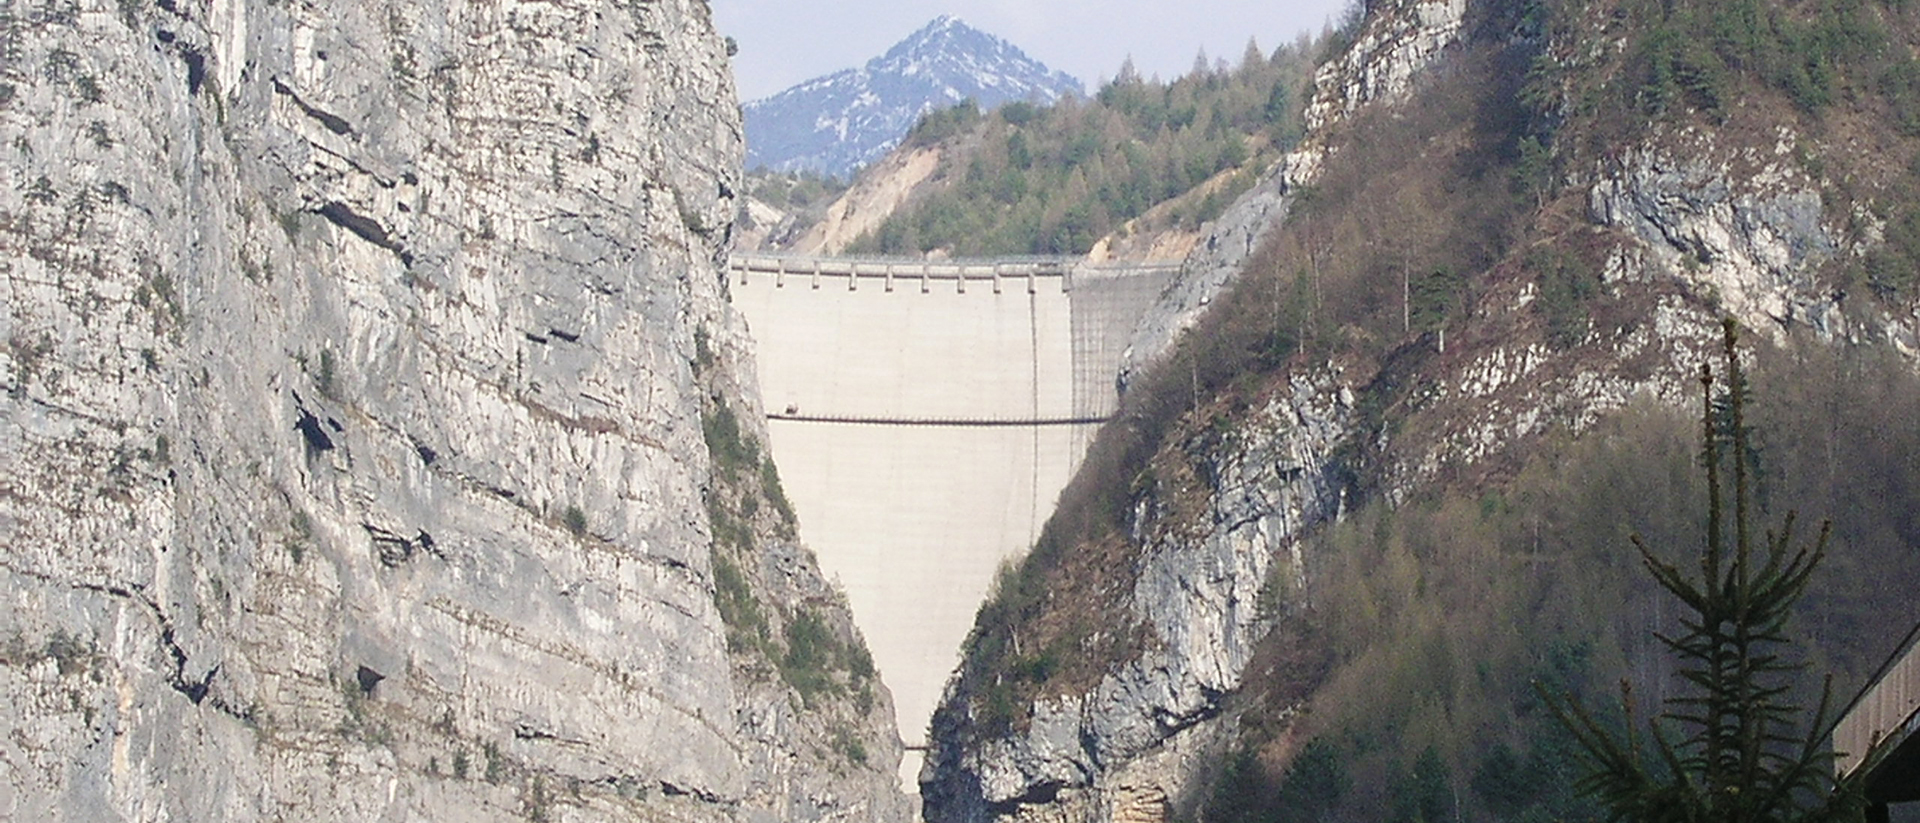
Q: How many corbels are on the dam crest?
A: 10